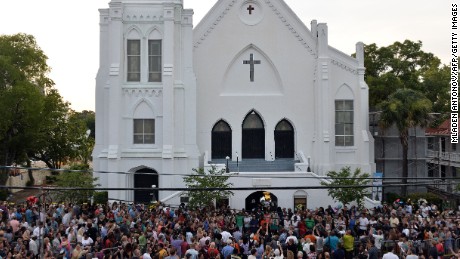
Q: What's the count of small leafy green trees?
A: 3